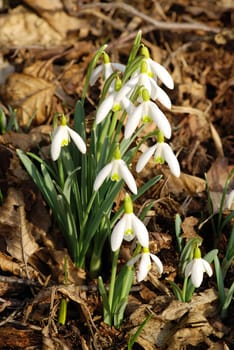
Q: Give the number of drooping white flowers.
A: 11